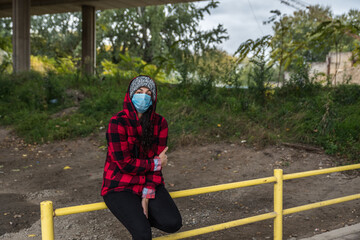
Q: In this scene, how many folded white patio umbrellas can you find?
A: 0